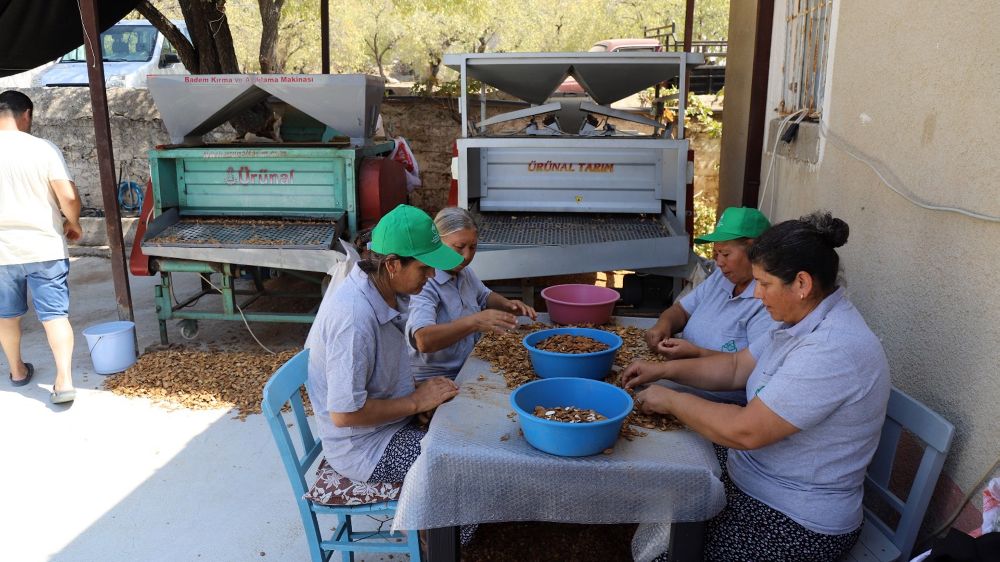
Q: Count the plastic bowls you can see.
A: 3